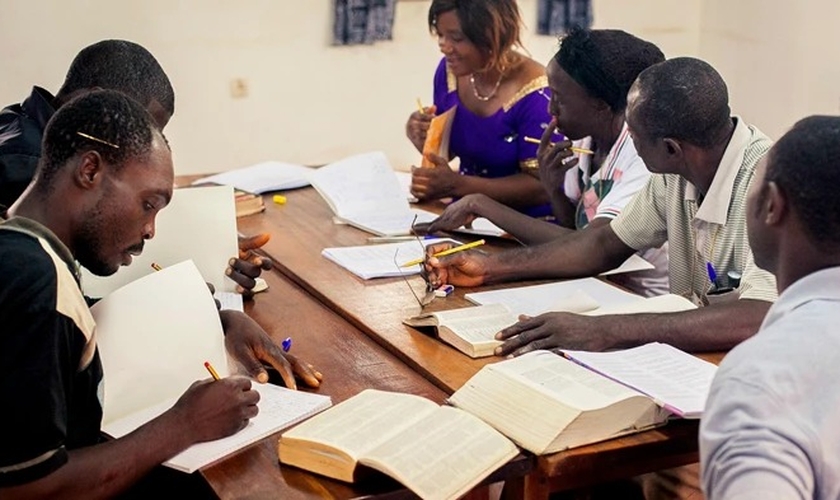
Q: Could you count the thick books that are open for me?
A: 3